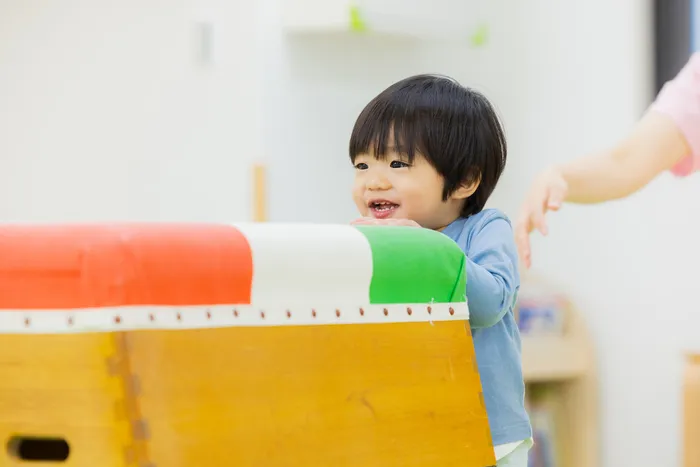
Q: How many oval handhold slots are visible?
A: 1